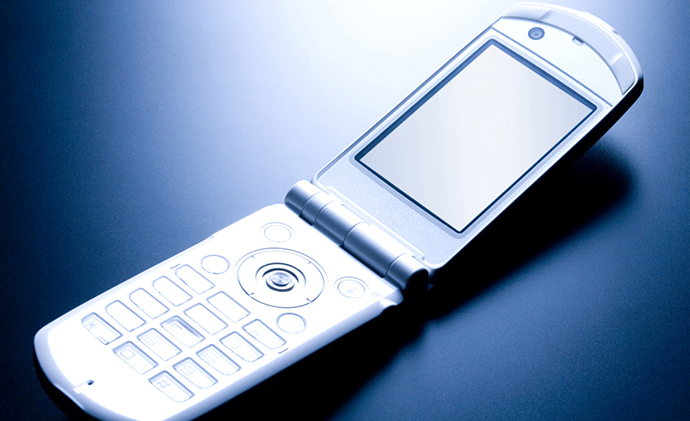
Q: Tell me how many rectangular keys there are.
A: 15